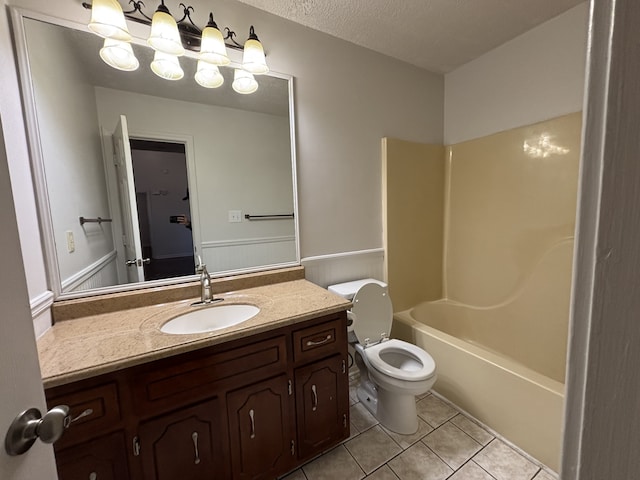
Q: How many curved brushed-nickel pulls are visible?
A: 6